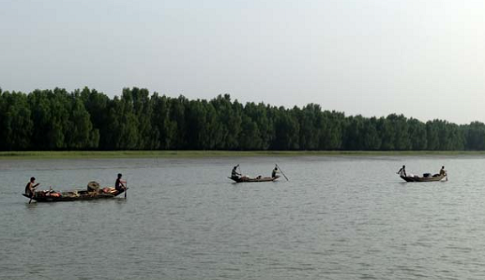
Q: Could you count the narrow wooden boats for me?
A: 3